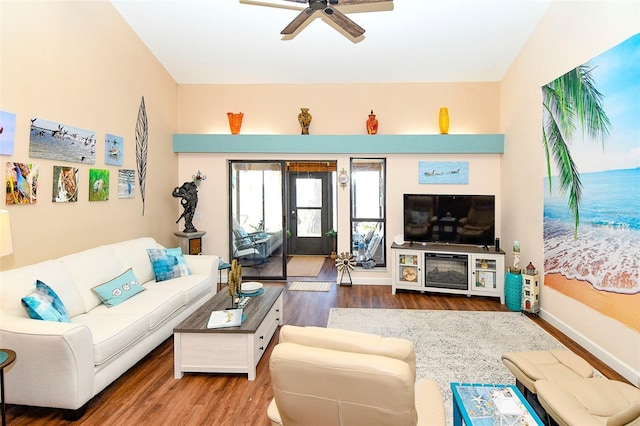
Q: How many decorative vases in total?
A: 4